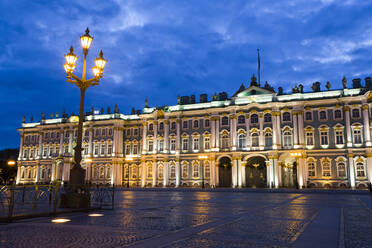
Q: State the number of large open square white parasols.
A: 0